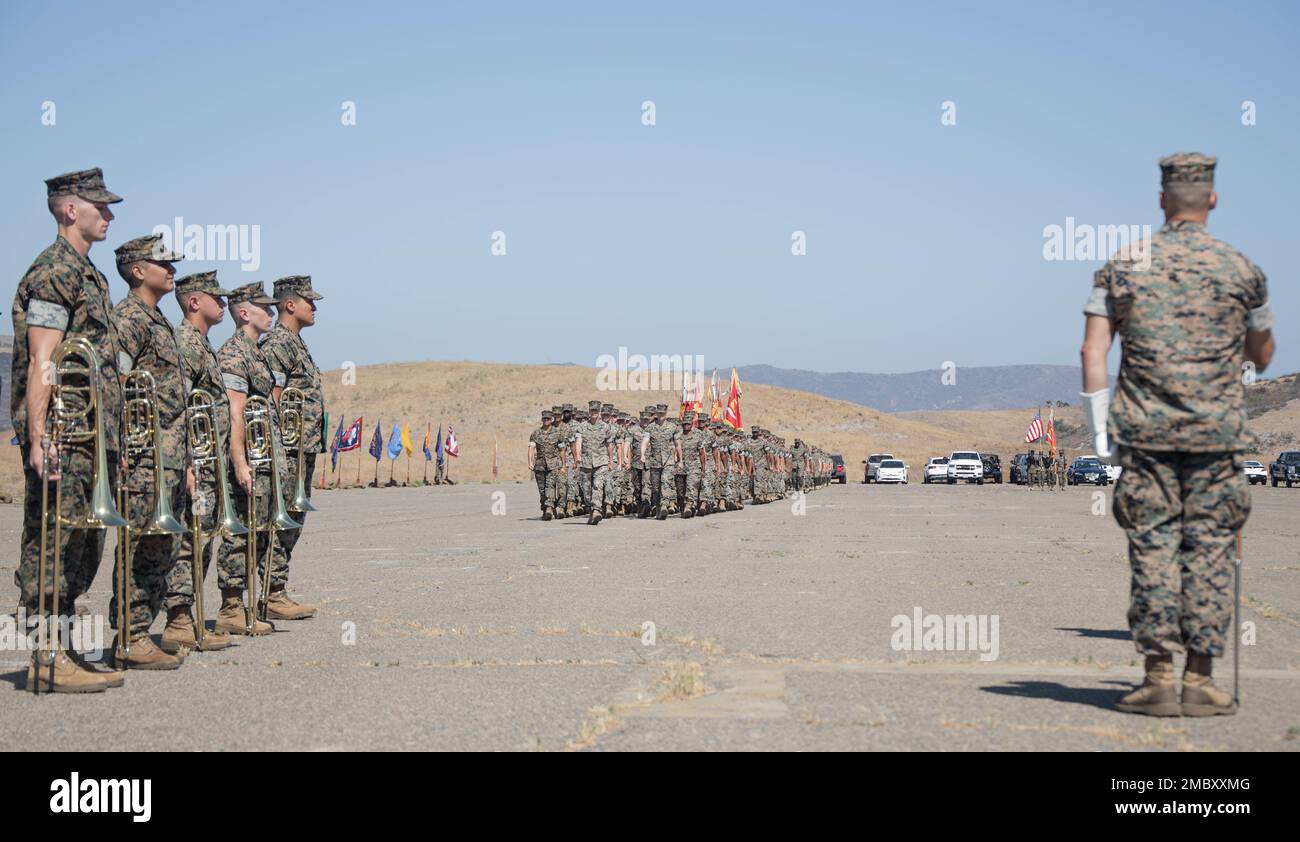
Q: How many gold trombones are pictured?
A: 5